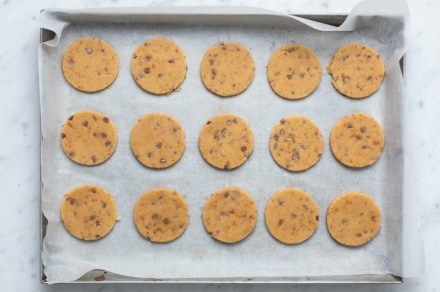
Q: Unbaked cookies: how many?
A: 15